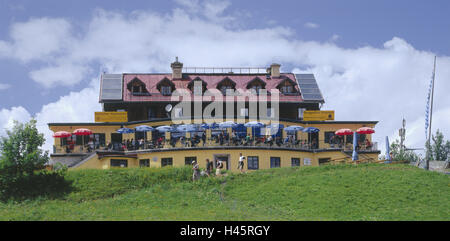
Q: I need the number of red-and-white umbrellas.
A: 4